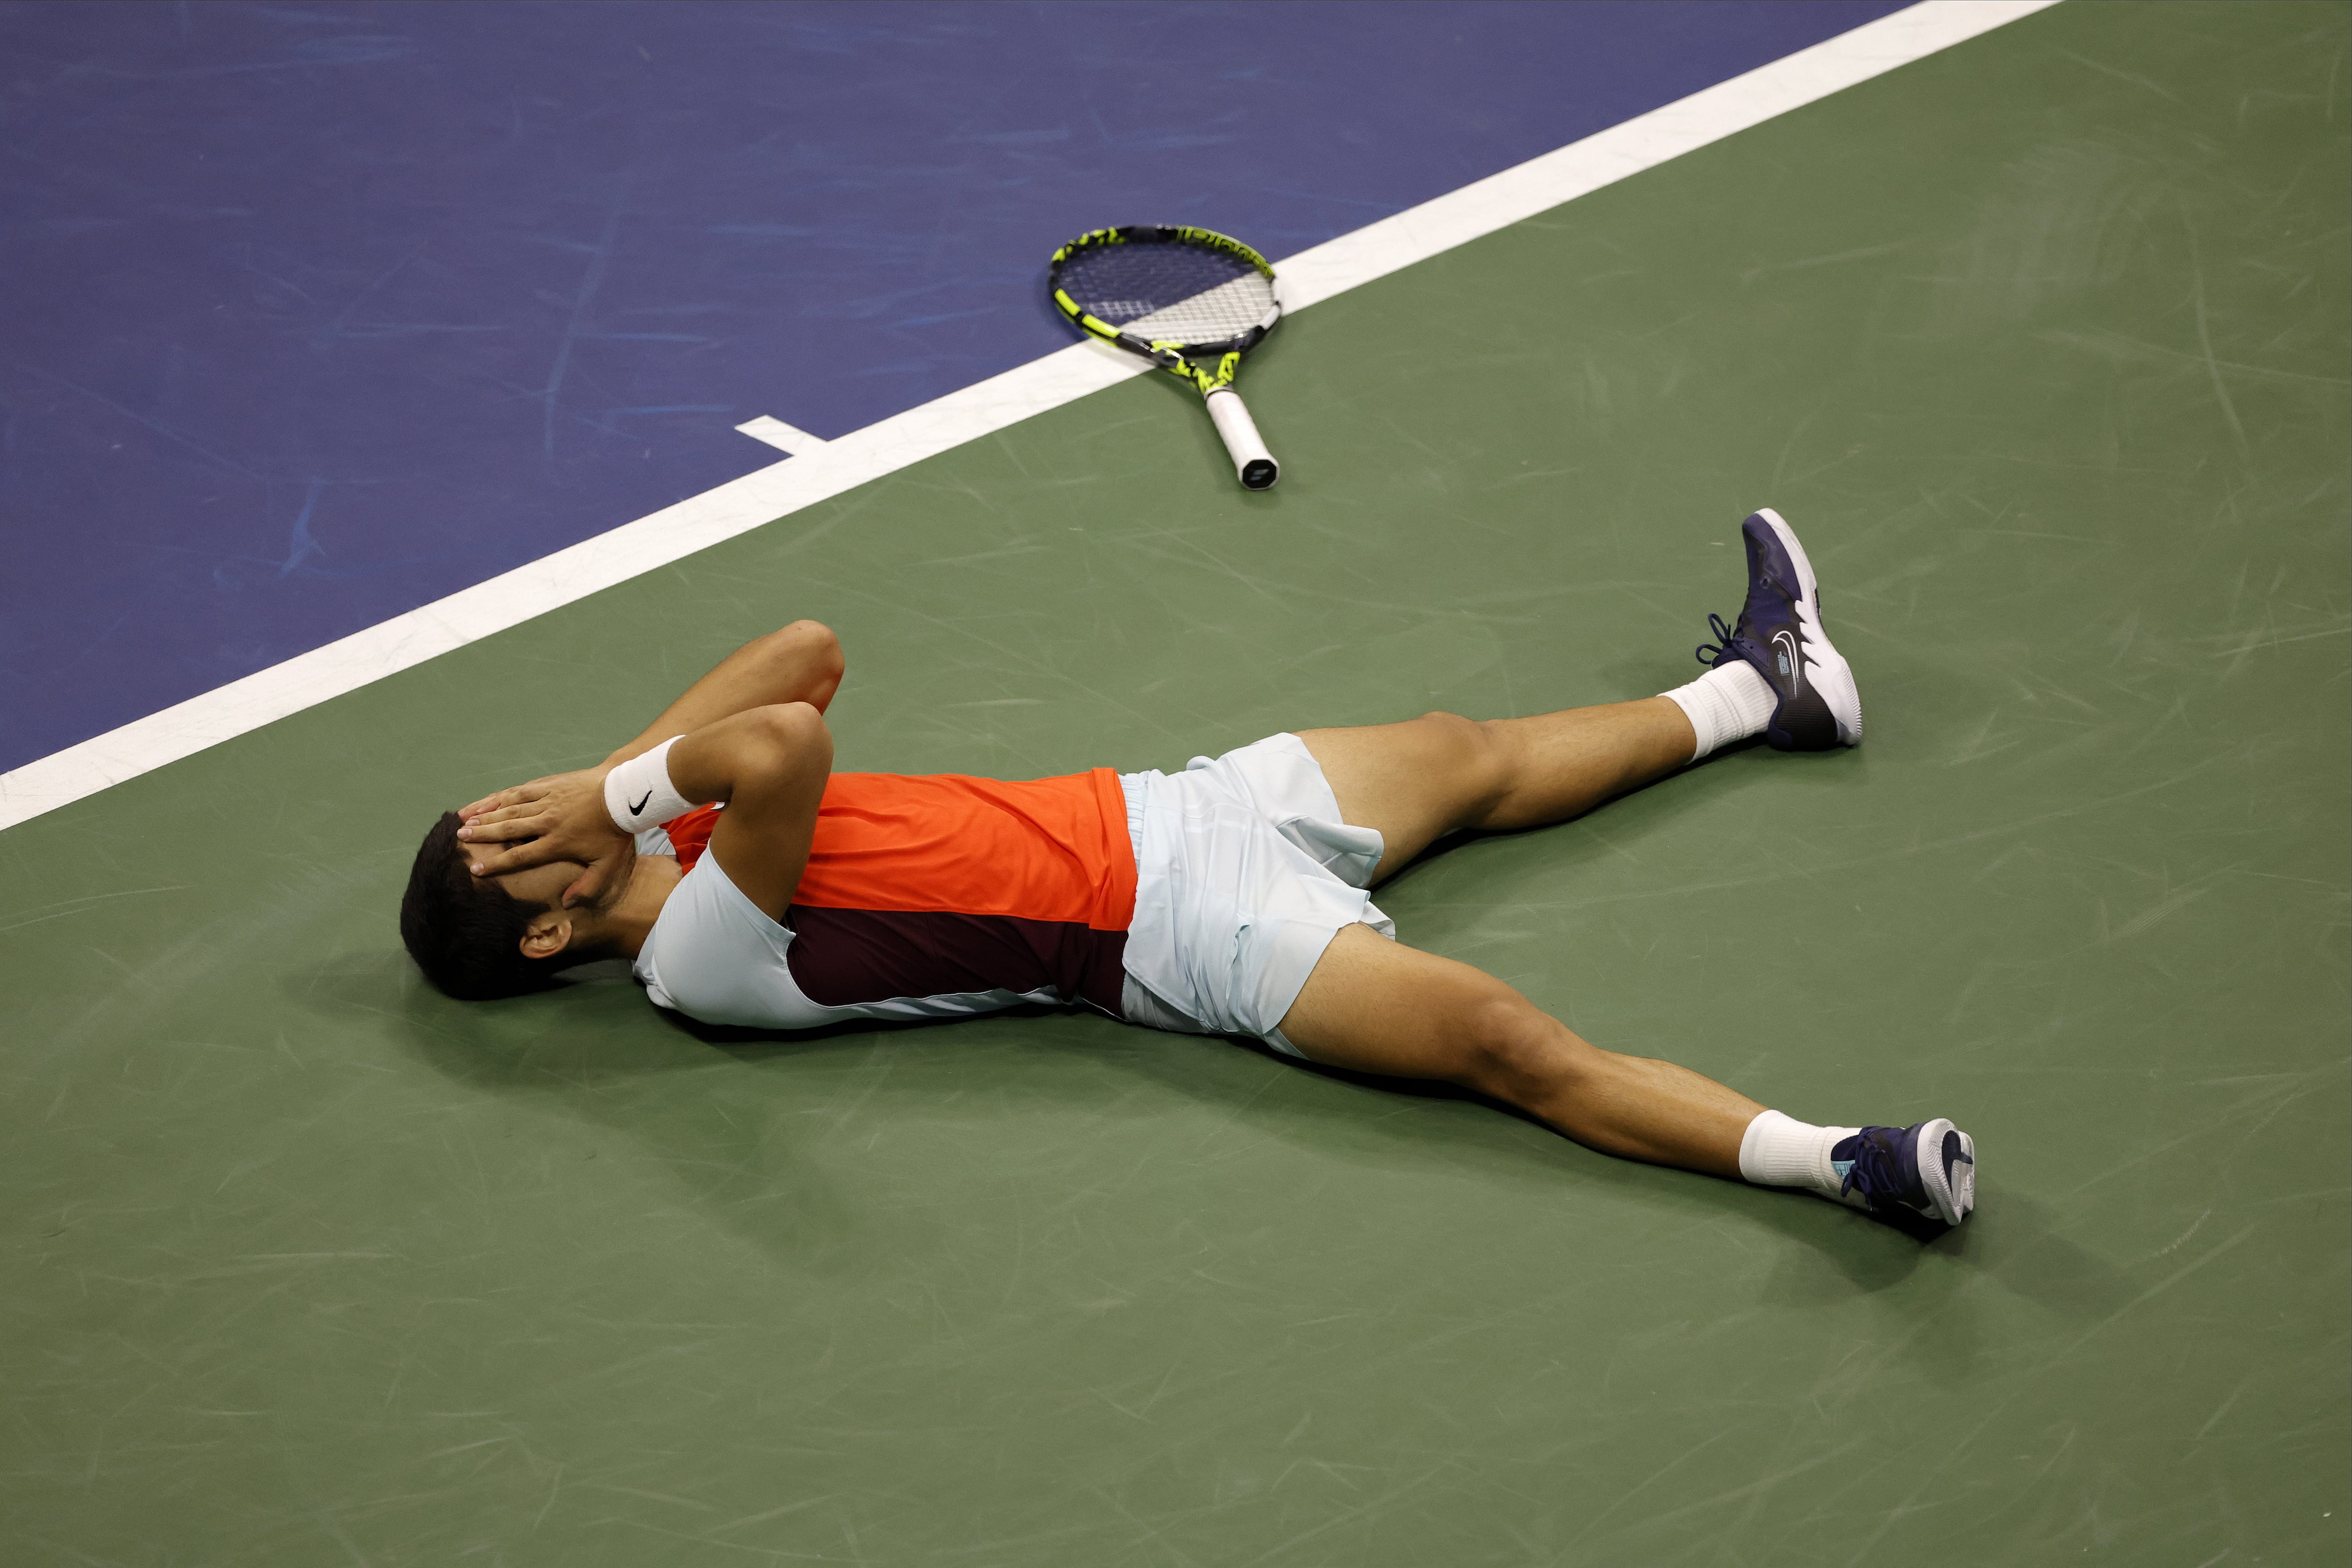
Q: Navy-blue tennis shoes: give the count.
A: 2